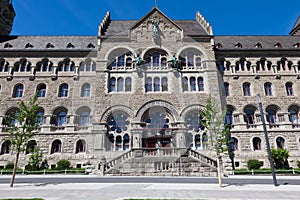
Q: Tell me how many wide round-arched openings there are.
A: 6